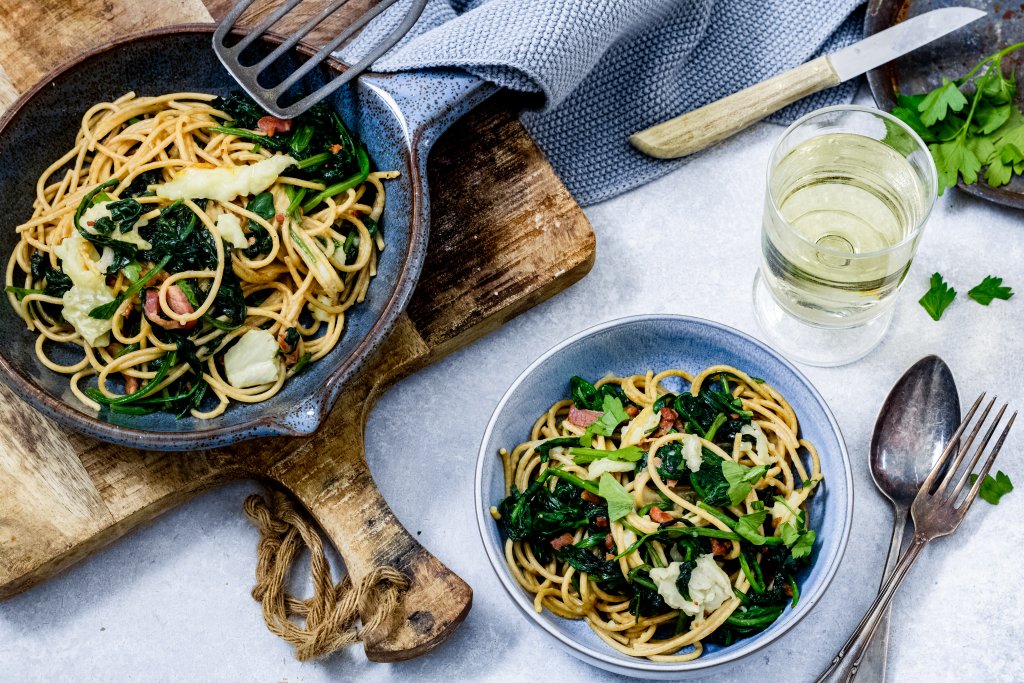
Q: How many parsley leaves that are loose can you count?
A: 3